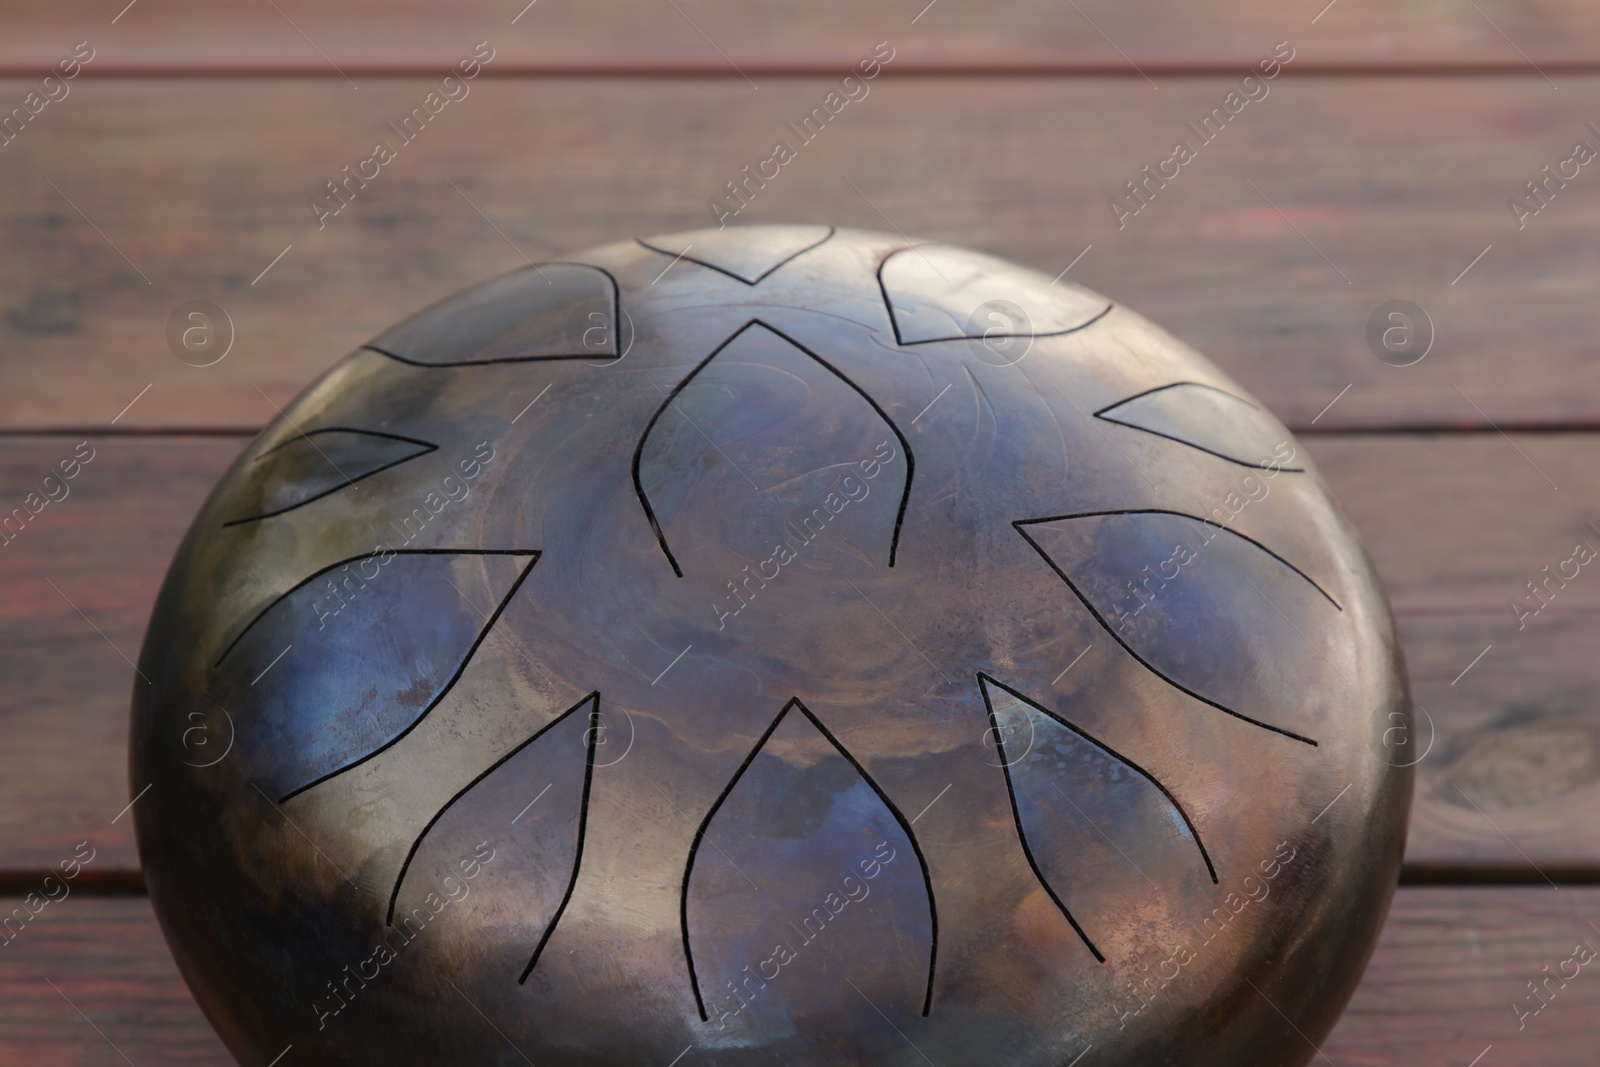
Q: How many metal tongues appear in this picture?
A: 11